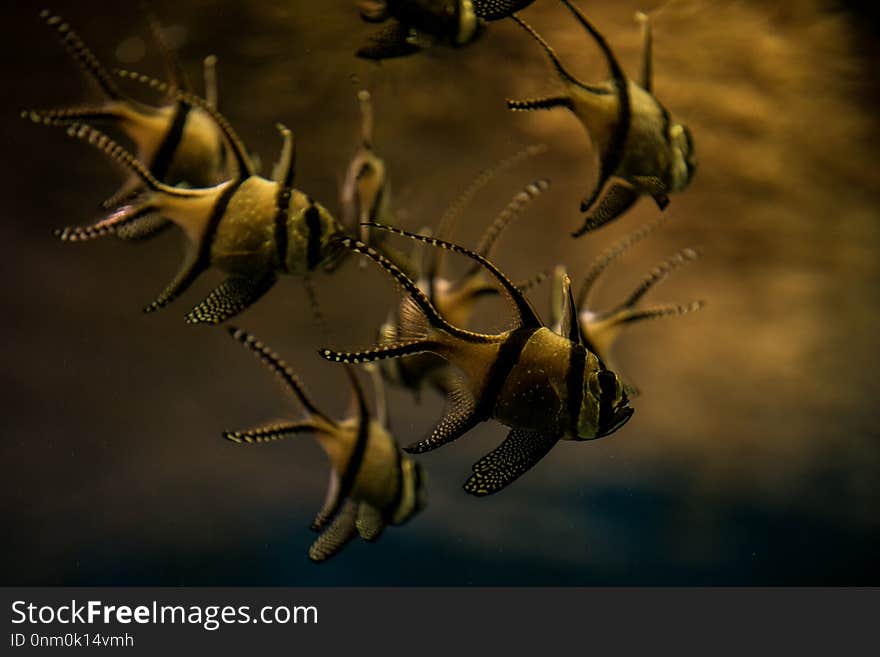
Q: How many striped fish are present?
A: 9